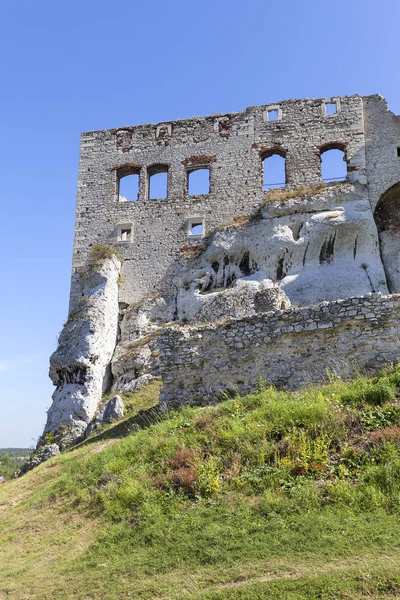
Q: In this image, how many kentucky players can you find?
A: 0